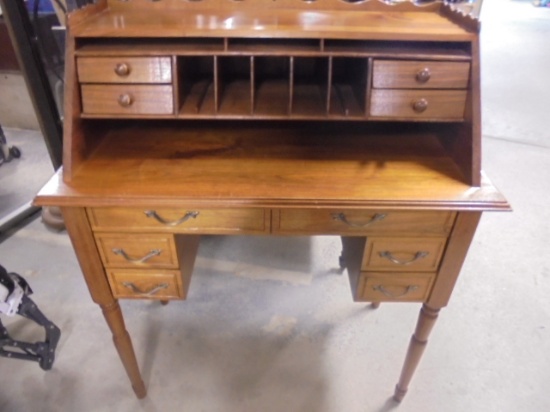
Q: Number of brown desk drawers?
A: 10